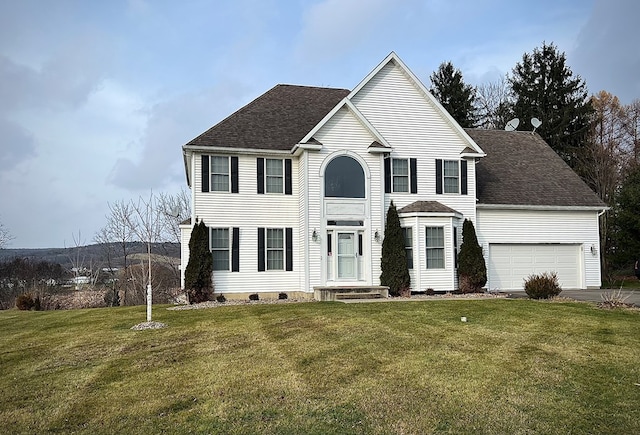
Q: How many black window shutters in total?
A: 12